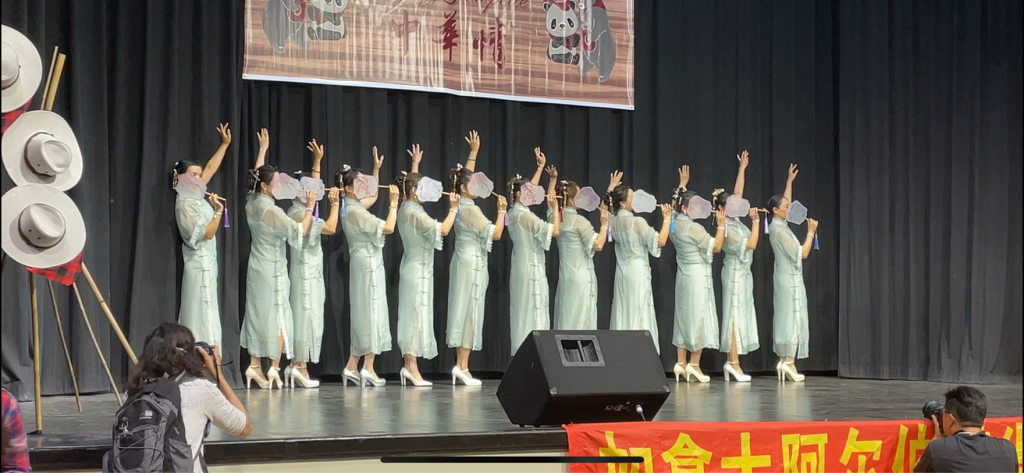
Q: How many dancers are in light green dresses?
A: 12